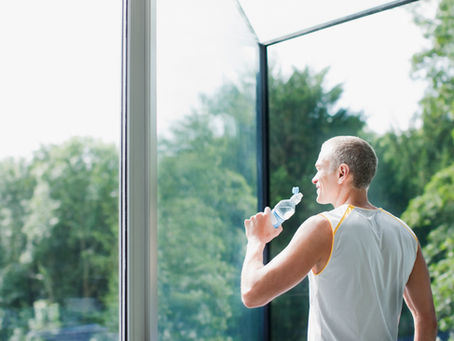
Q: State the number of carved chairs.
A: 0